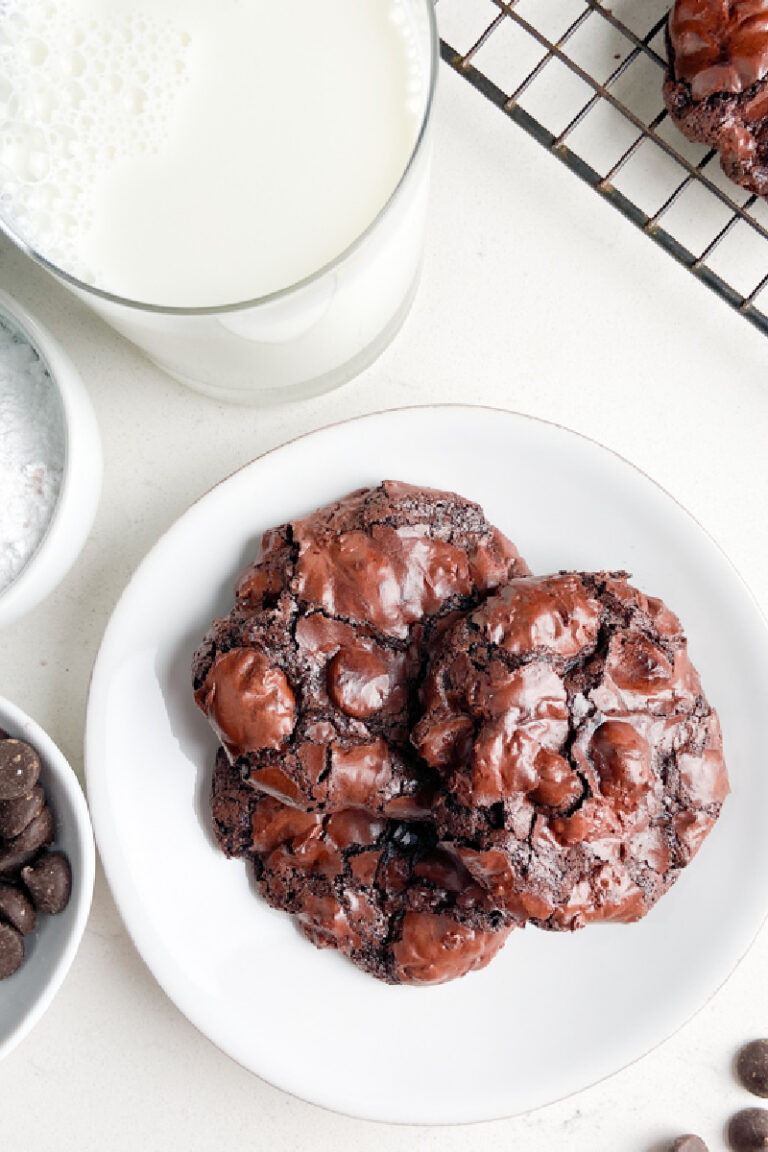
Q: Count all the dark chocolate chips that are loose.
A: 3